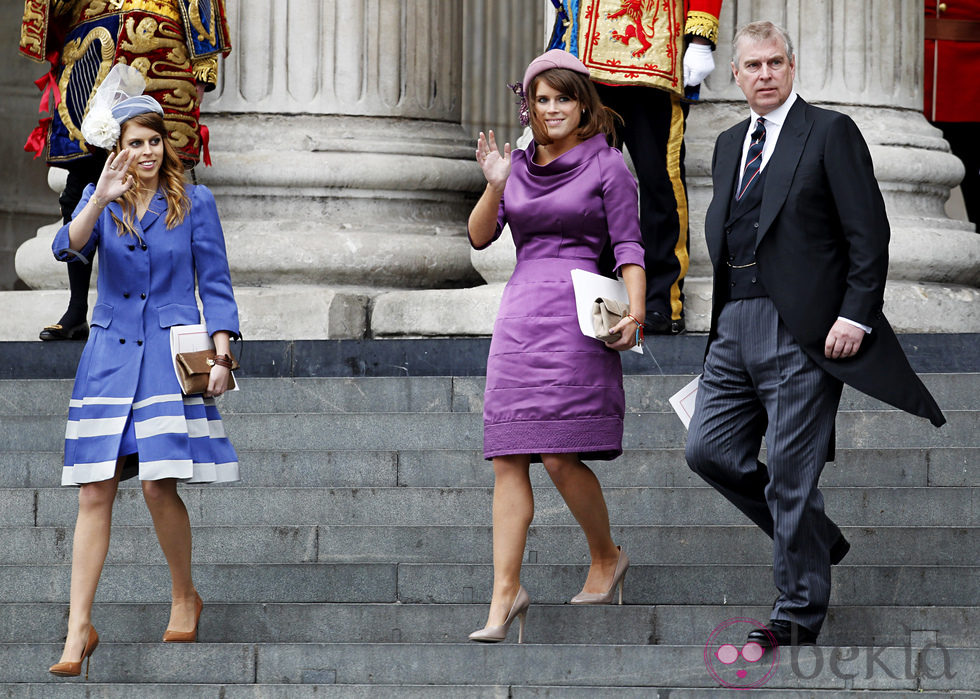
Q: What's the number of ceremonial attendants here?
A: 3